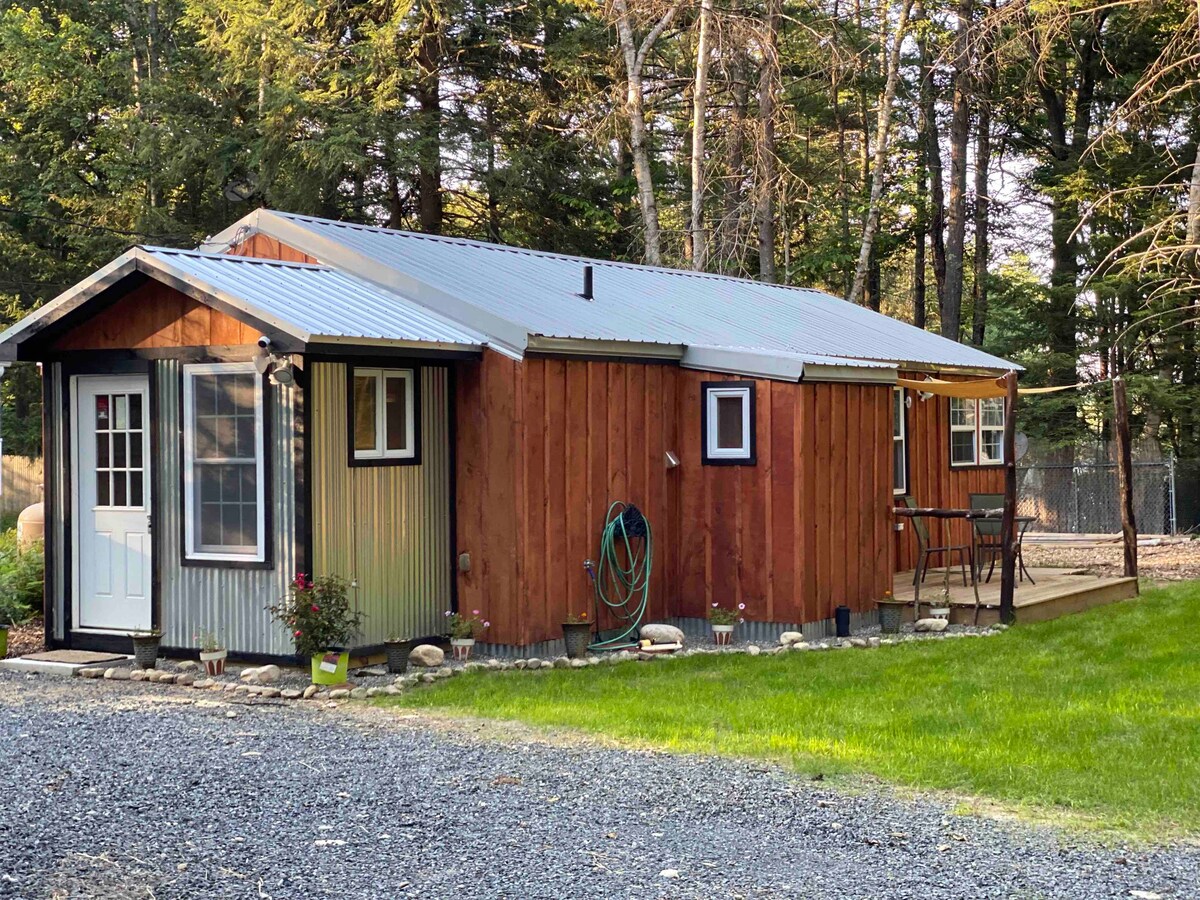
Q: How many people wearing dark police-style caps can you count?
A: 0